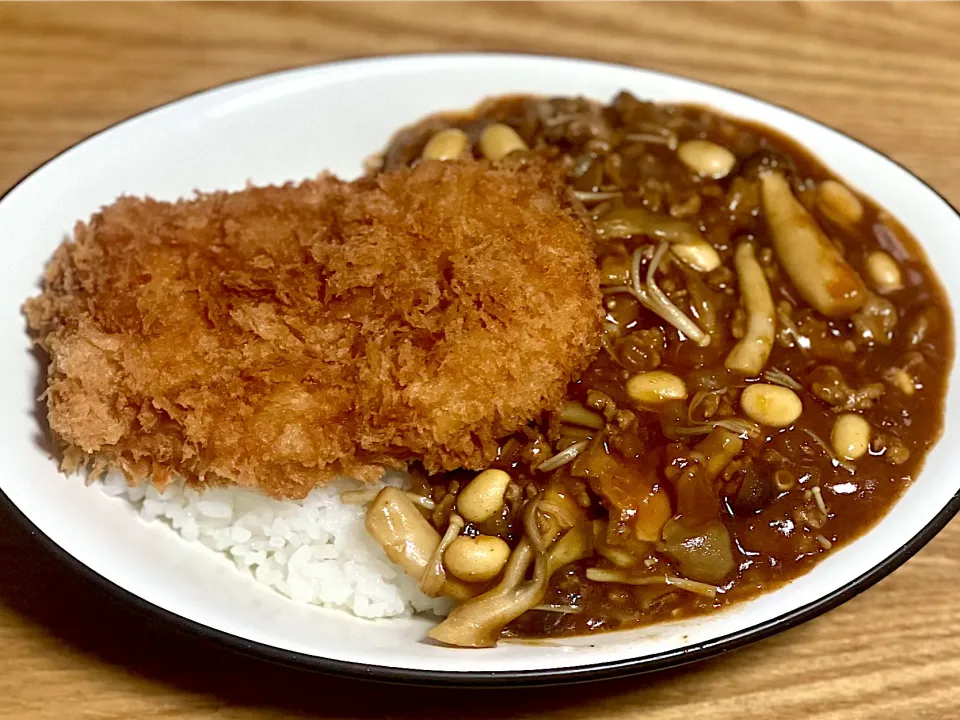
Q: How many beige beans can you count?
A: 11